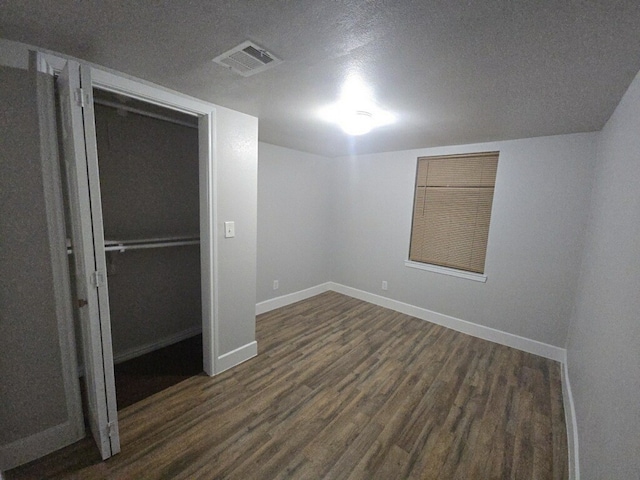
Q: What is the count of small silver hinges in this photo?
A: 3